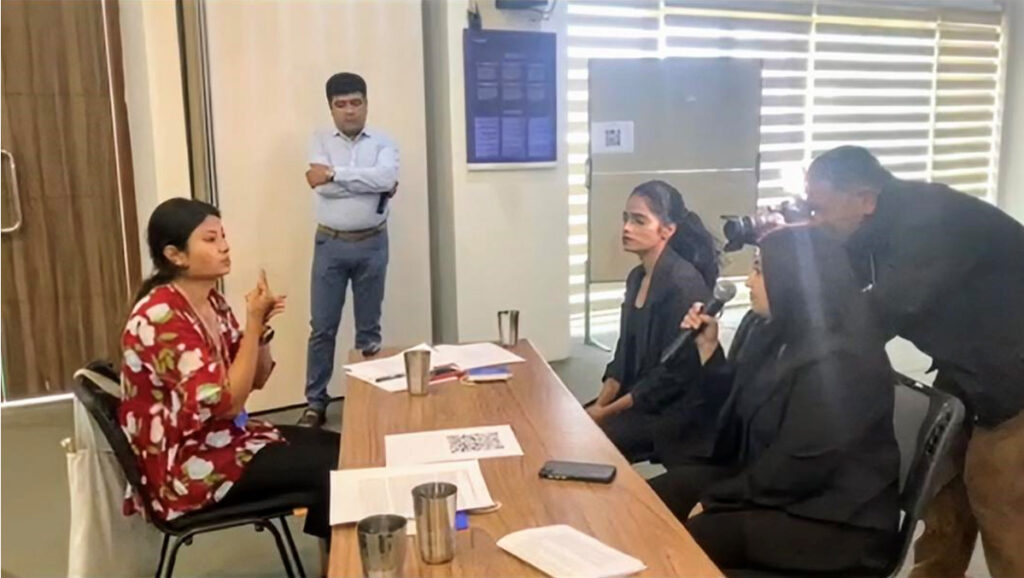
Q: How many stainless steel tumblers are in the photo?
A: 4